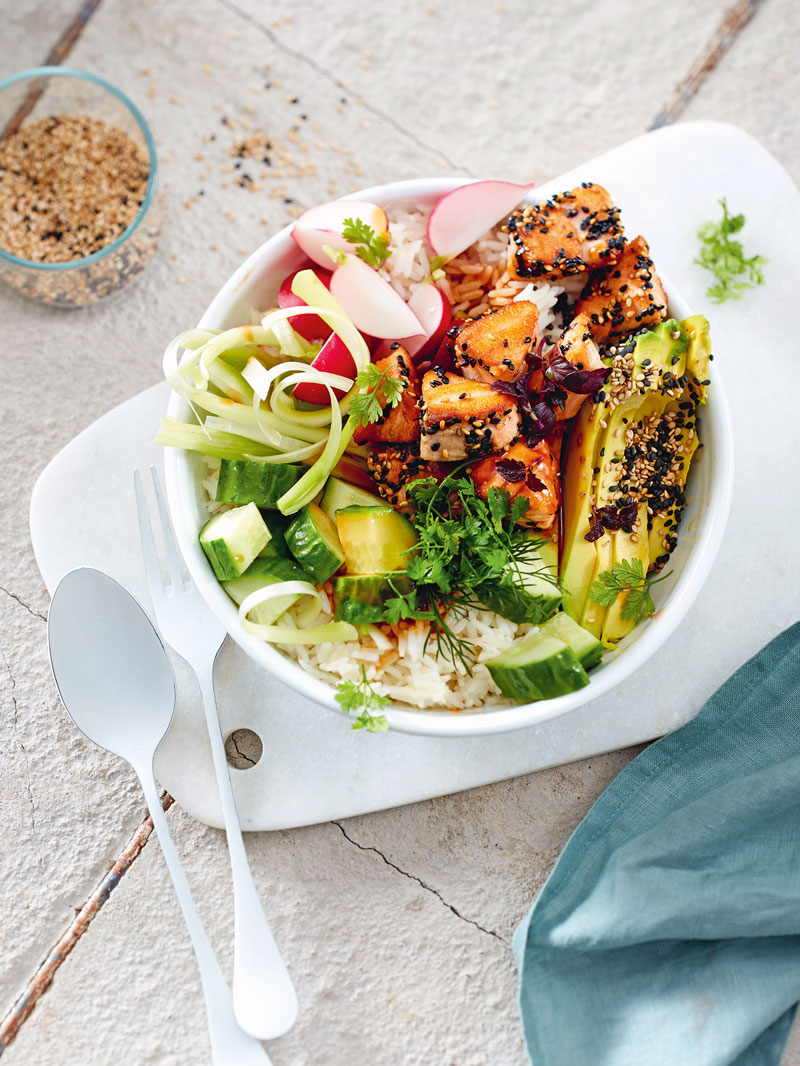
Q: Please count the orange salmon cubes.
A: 8